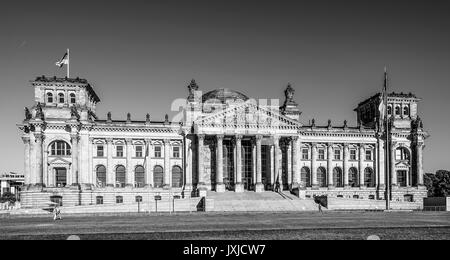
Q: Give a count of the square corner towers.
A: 2